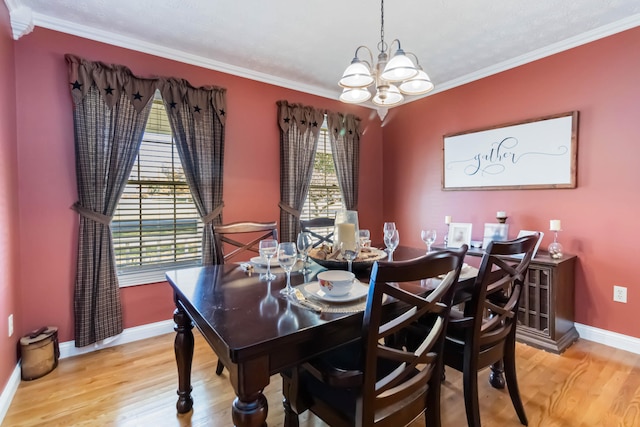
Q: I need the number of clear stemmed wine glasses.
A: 8